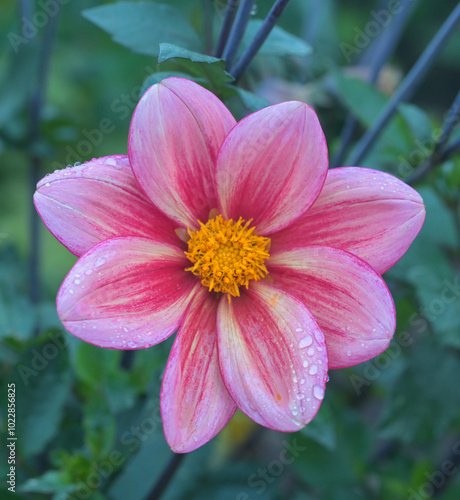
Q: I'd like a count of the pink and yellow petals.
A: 8